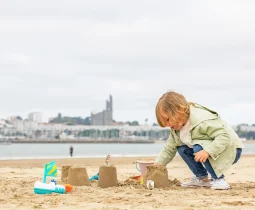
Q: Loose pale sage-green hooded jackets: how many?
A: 1